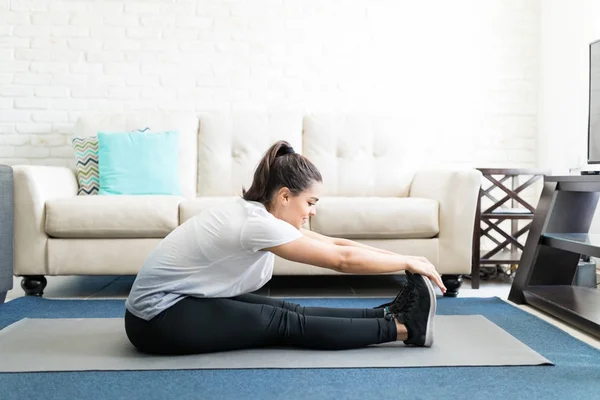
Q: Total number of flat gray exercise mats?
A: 1